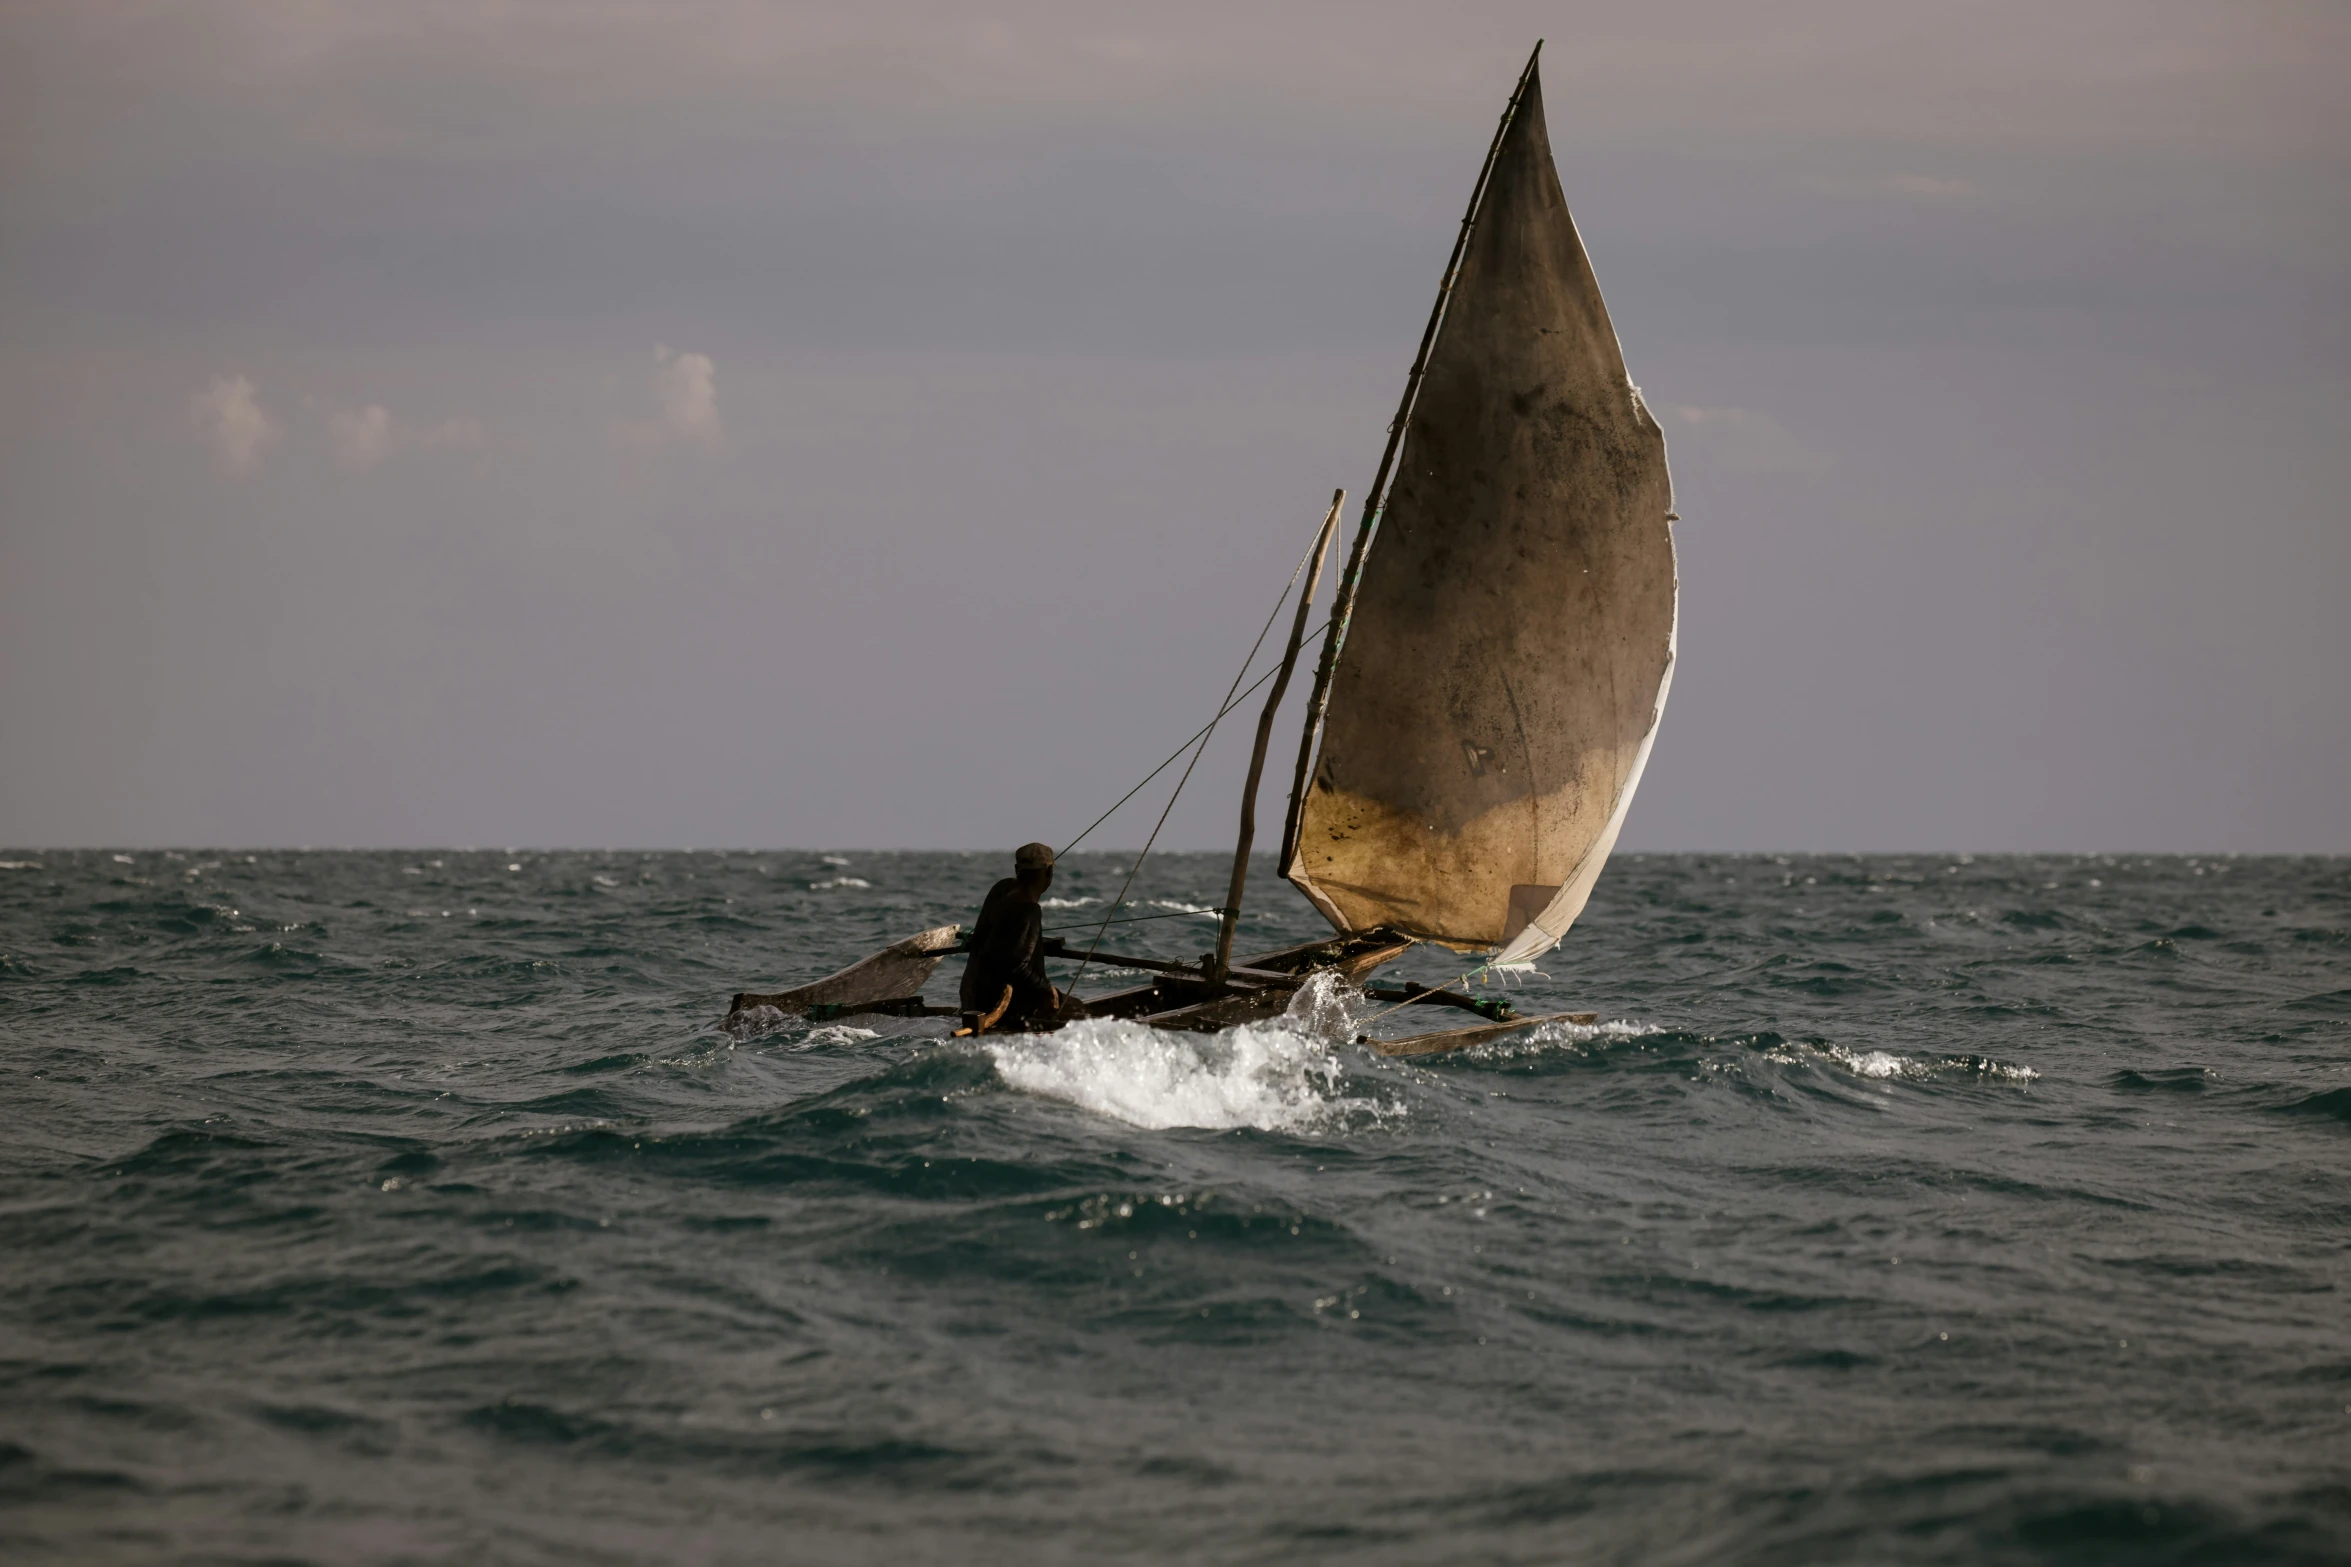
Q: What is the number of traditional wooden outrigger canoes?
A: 1